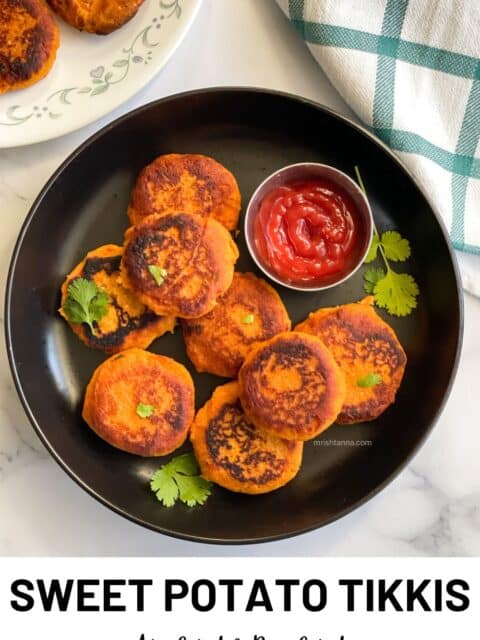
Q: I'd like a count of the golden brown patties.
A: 10